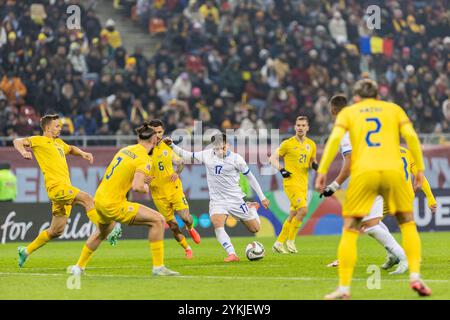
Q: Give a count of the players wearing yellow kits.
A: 6